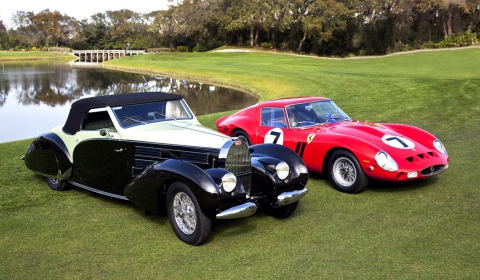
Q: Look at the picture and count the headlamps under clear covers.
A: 2